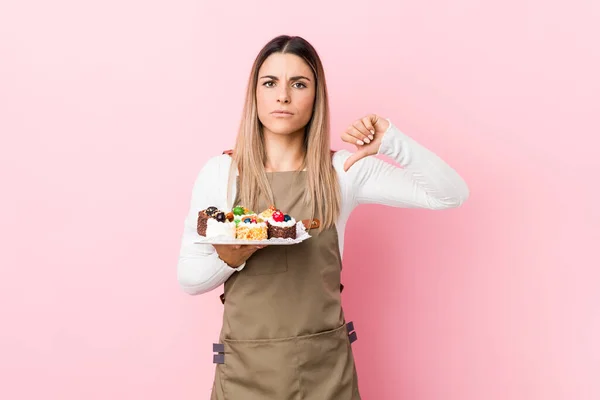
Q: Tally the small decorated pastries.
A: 6